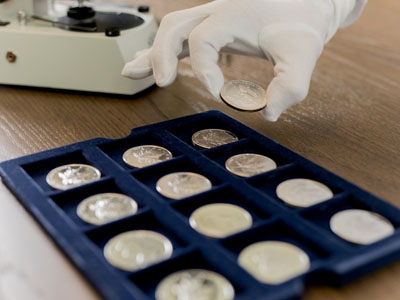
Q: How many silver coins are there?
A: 13